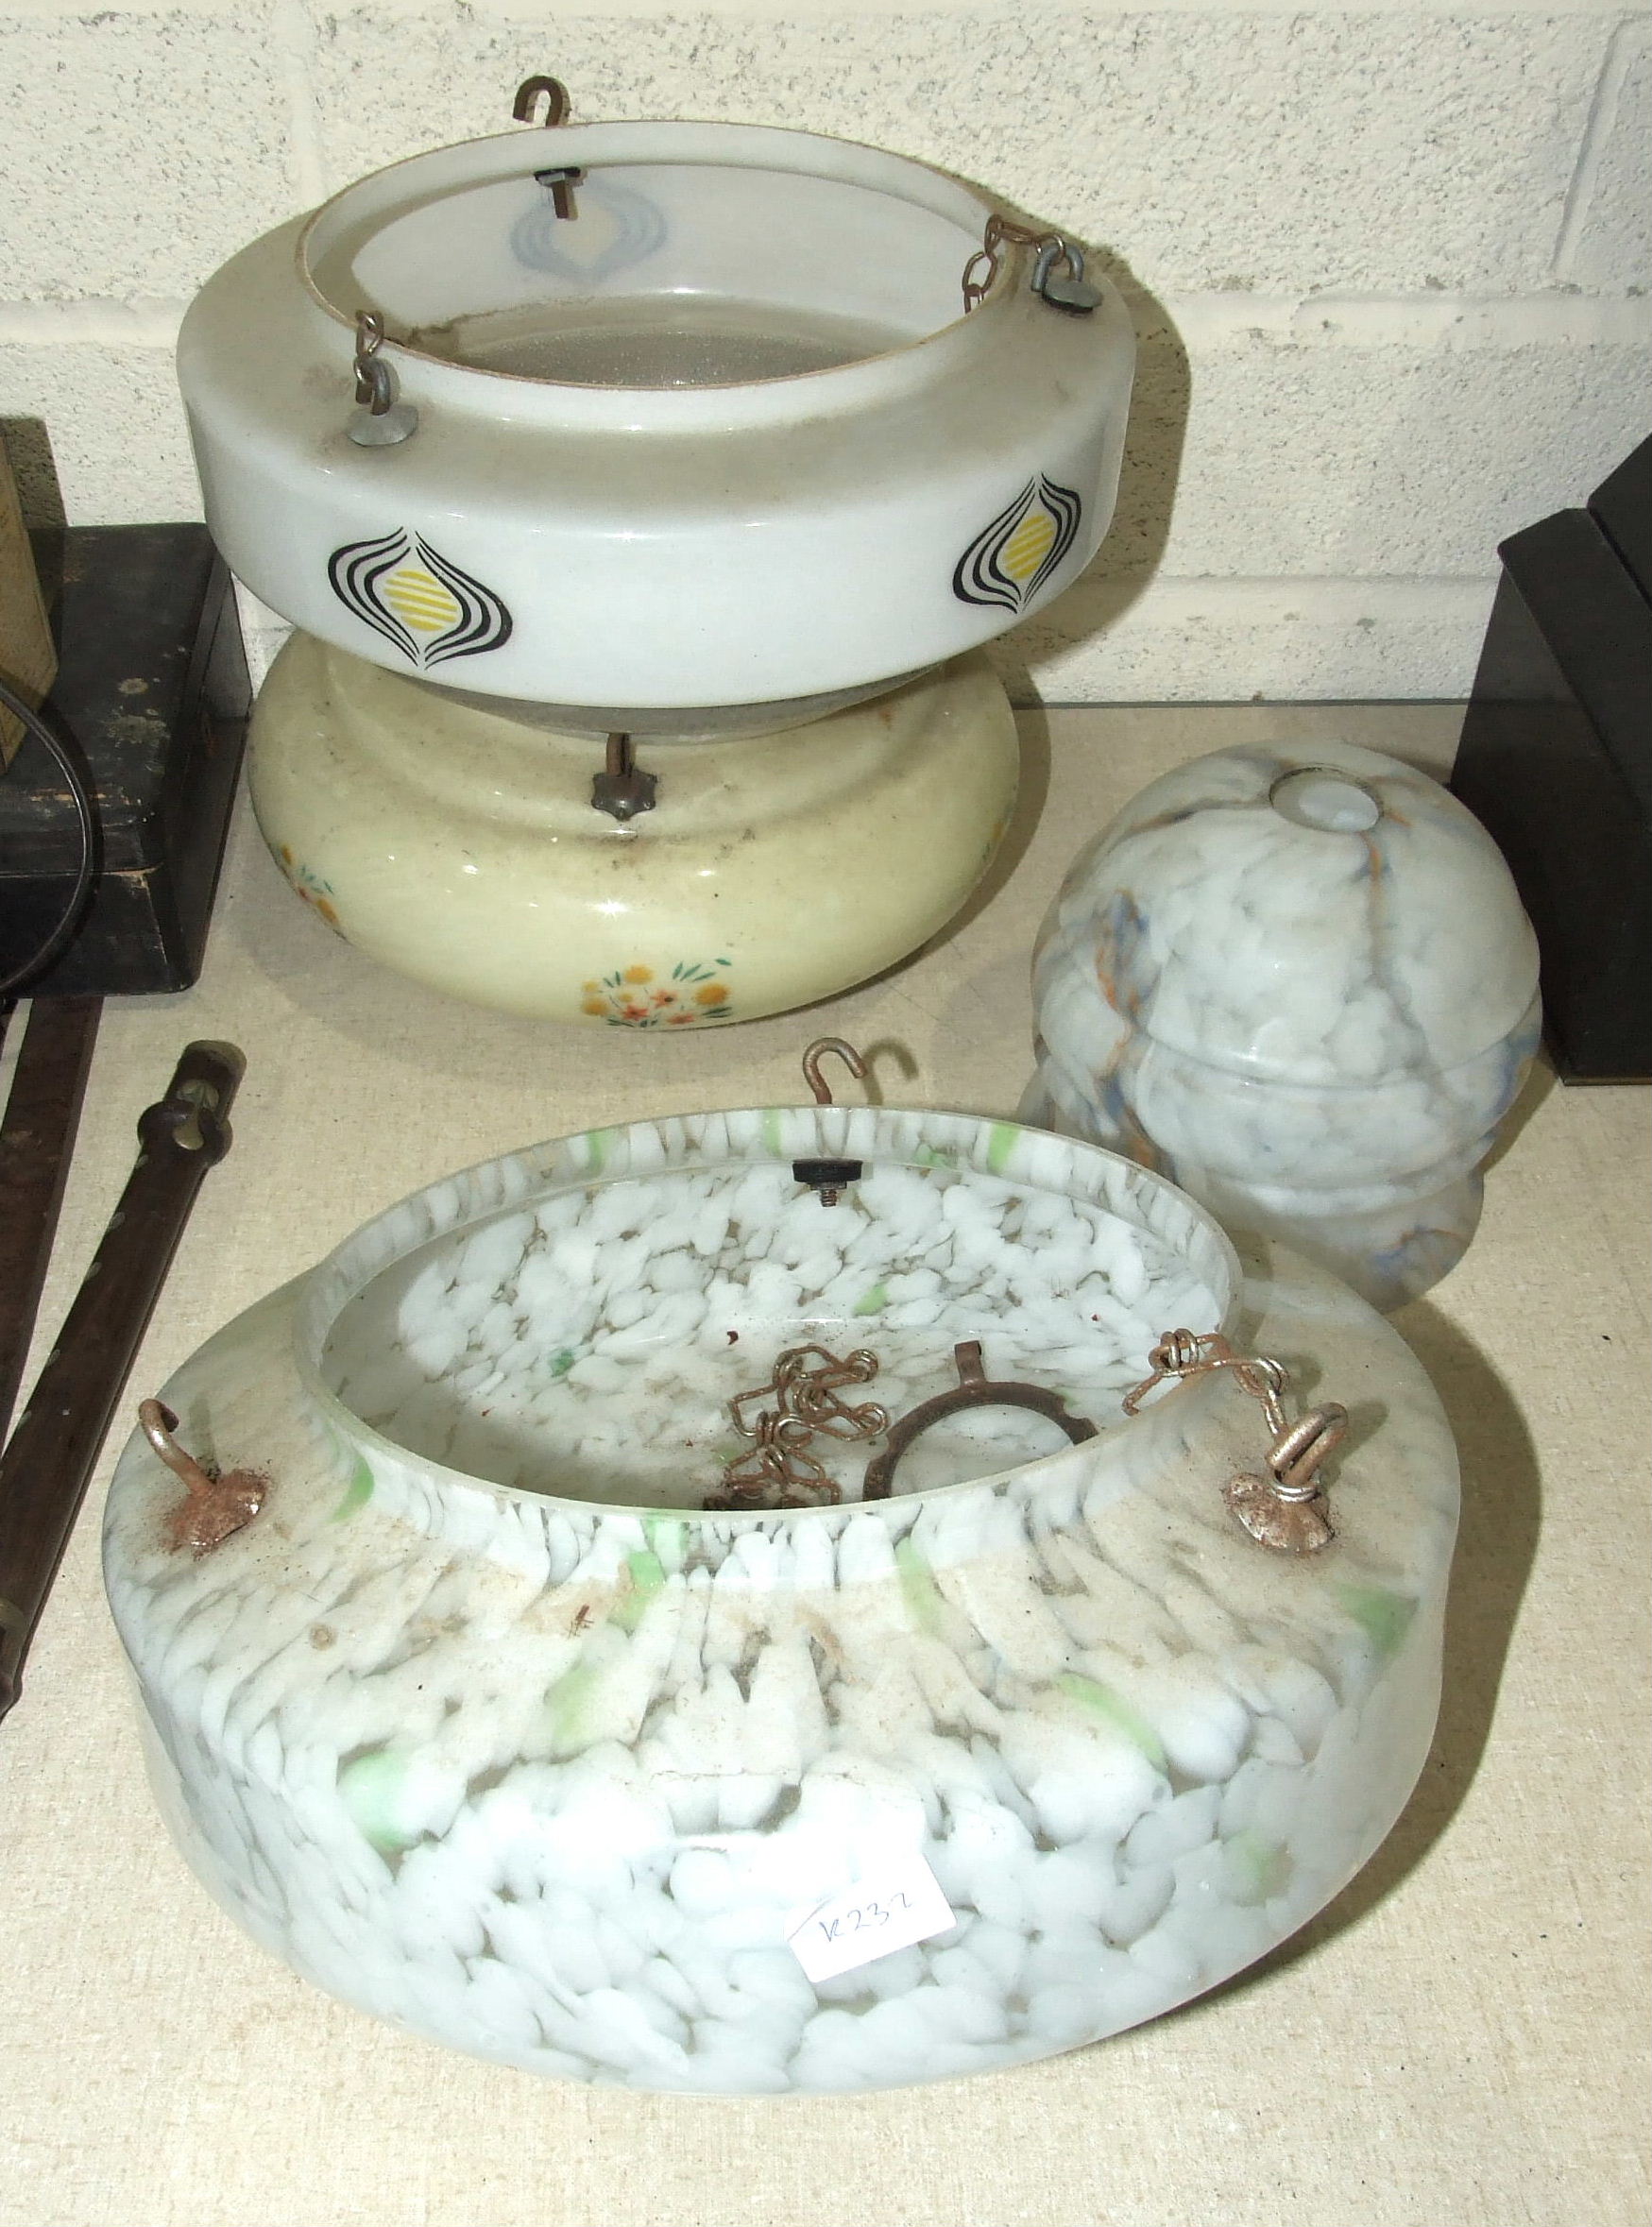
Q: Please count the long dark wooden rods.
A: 2